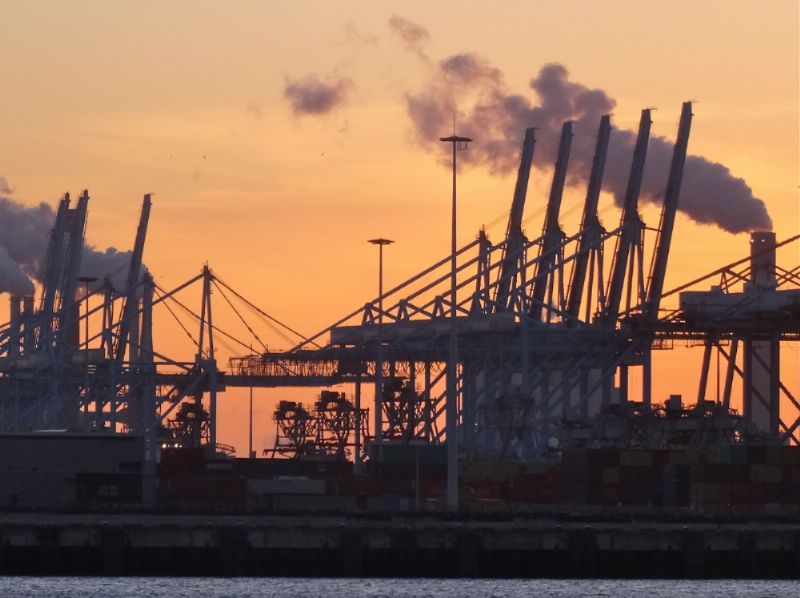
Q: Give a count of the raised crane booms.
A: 8